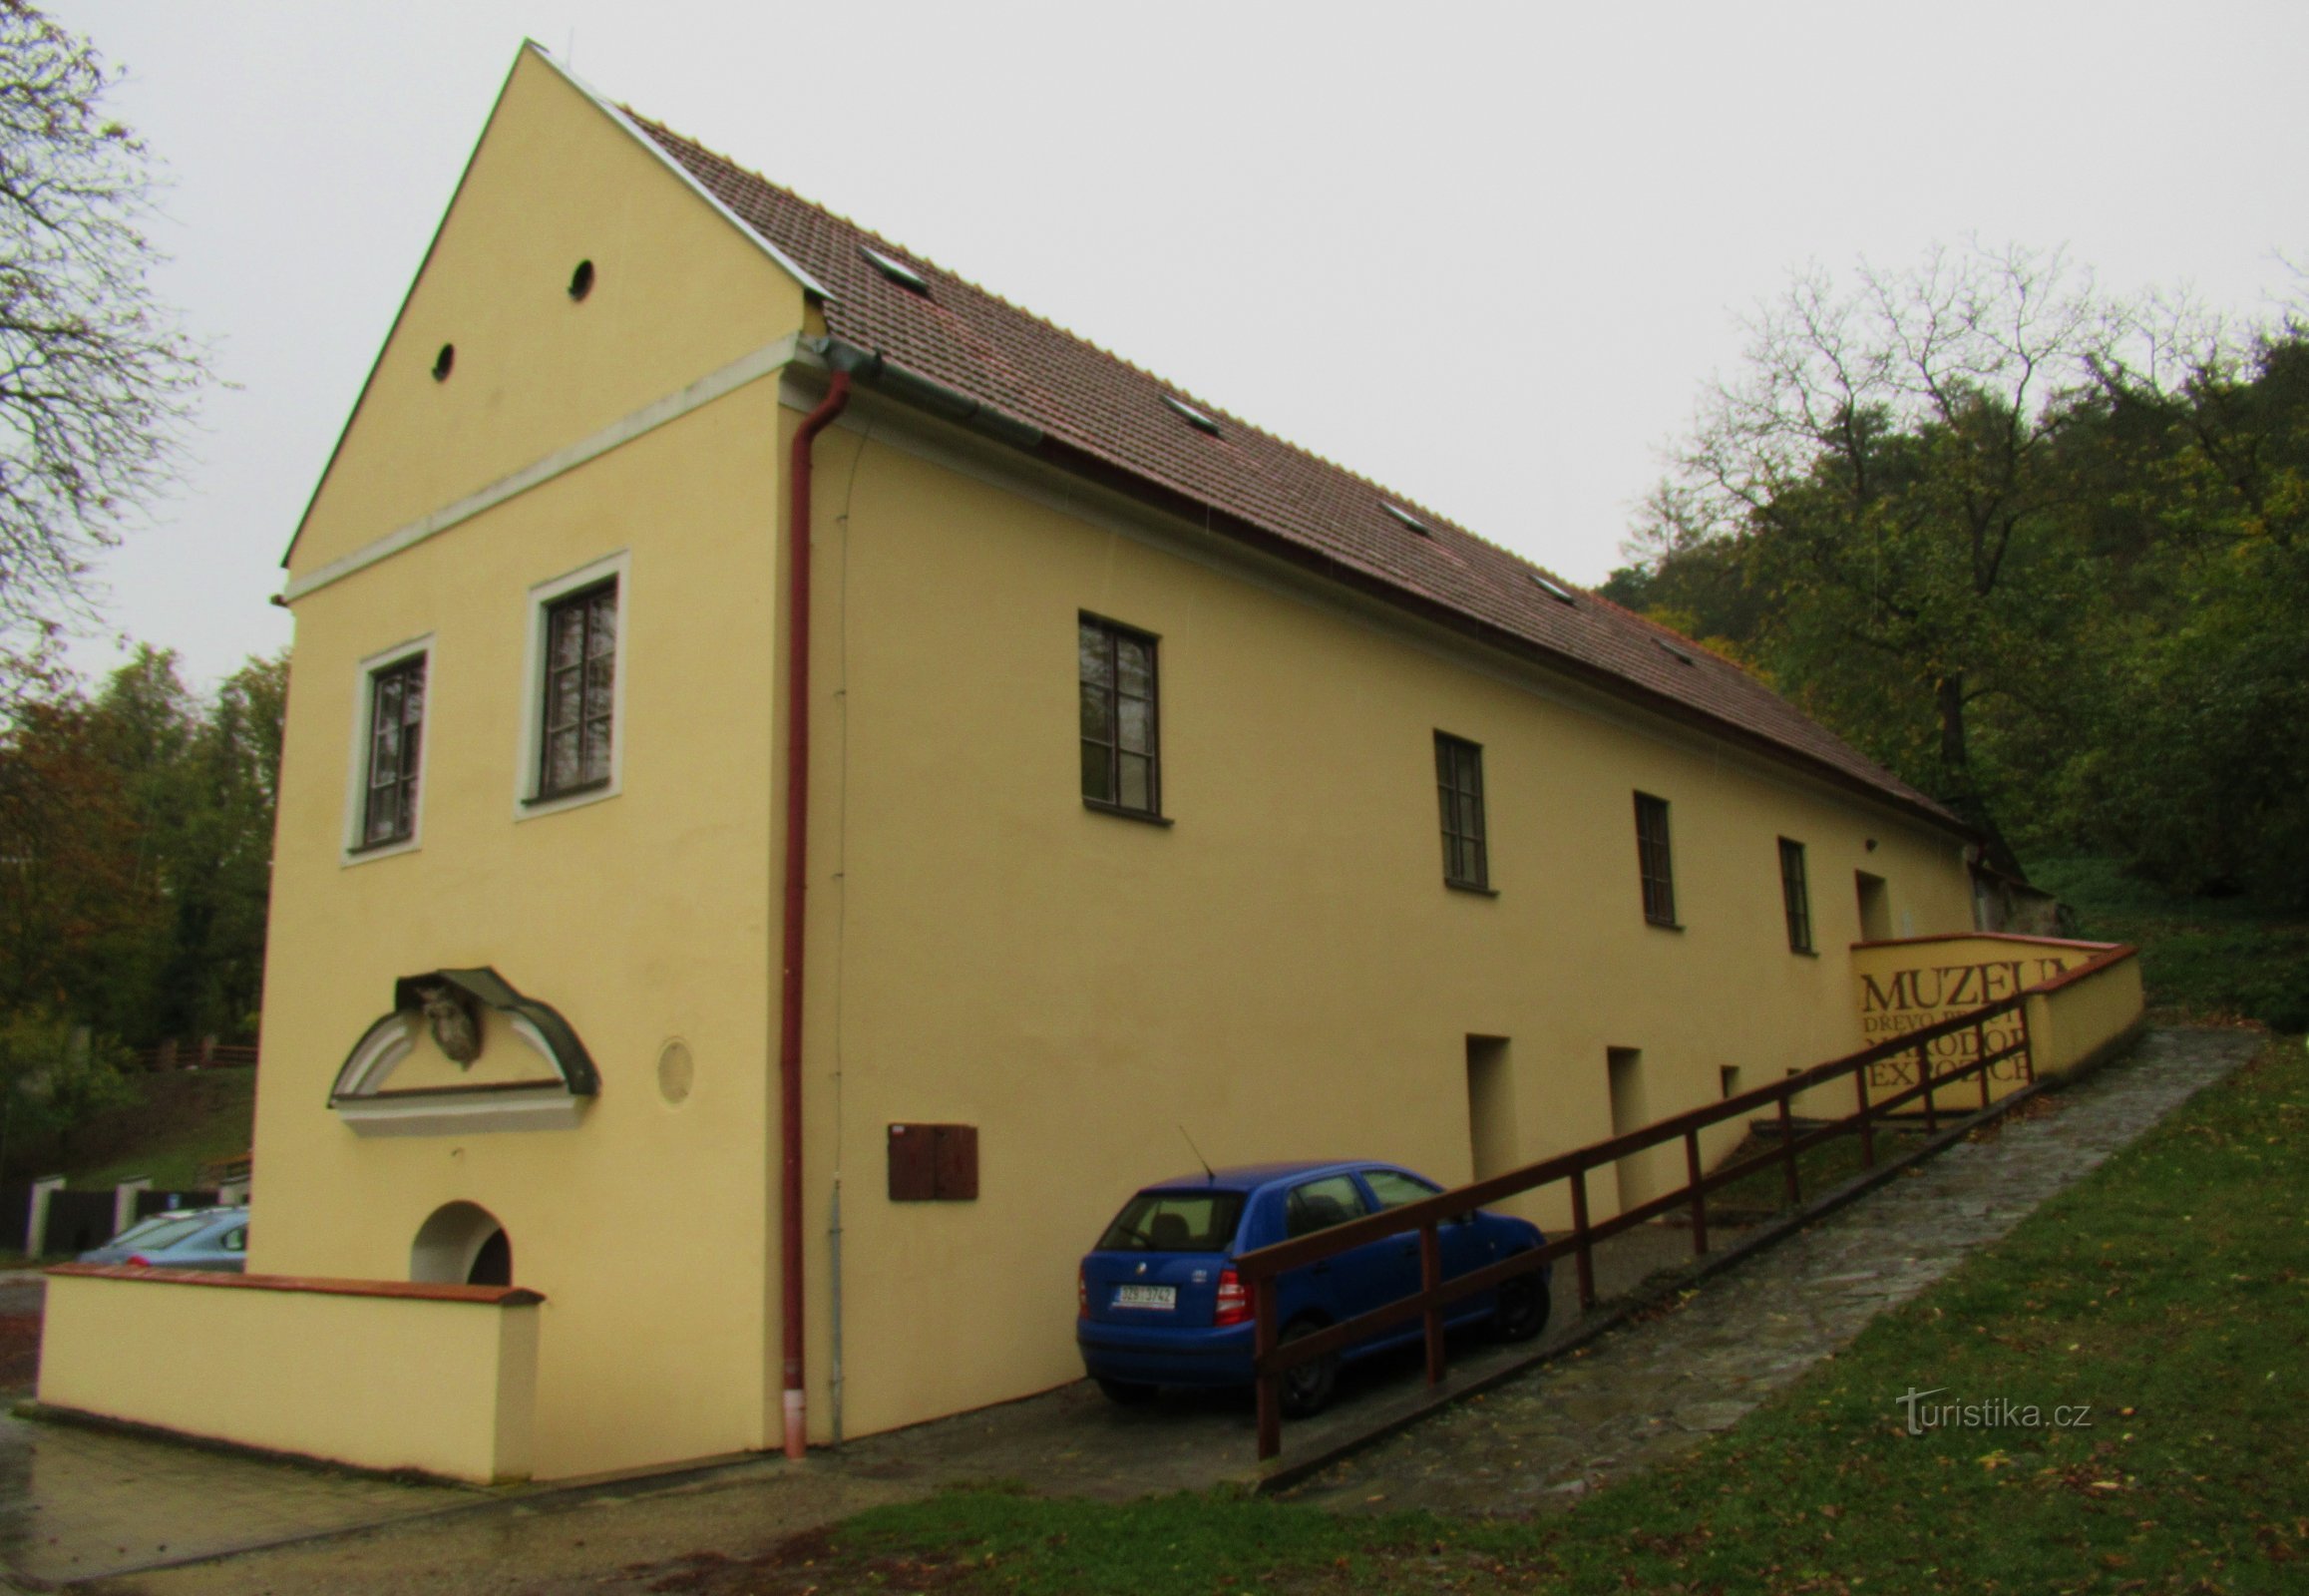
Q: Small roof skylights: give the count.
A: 5